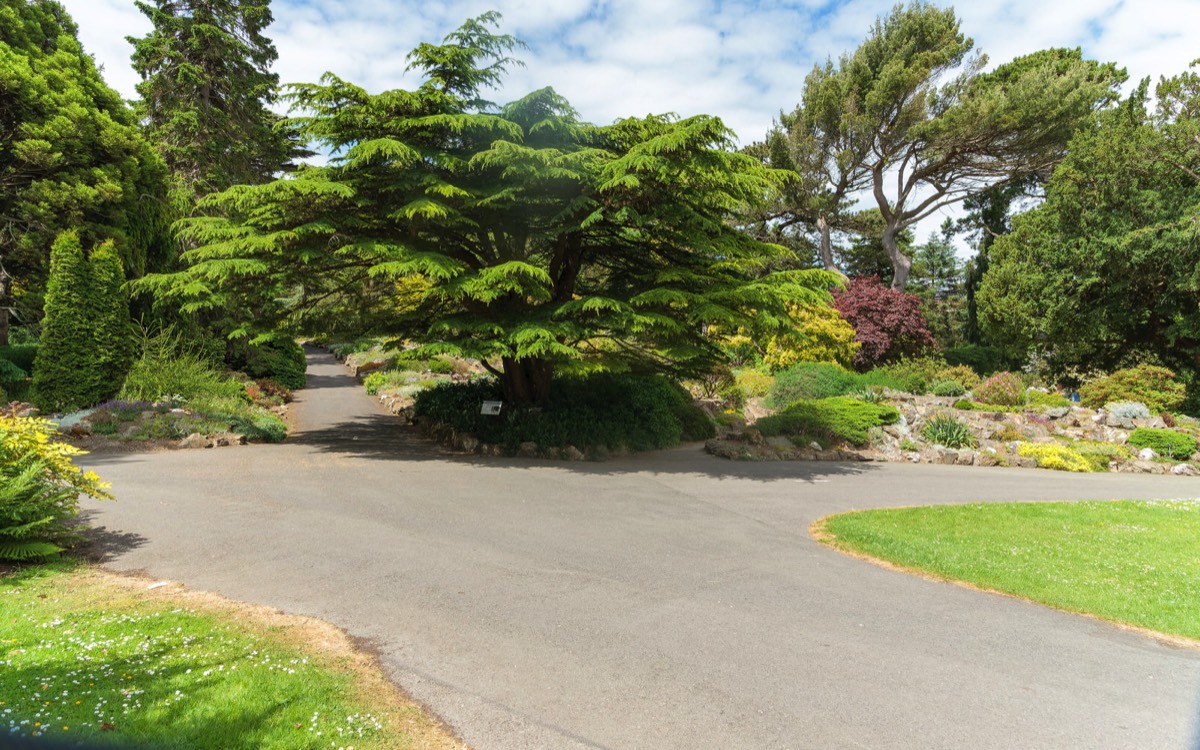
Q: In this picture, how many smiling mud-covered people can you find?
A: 0